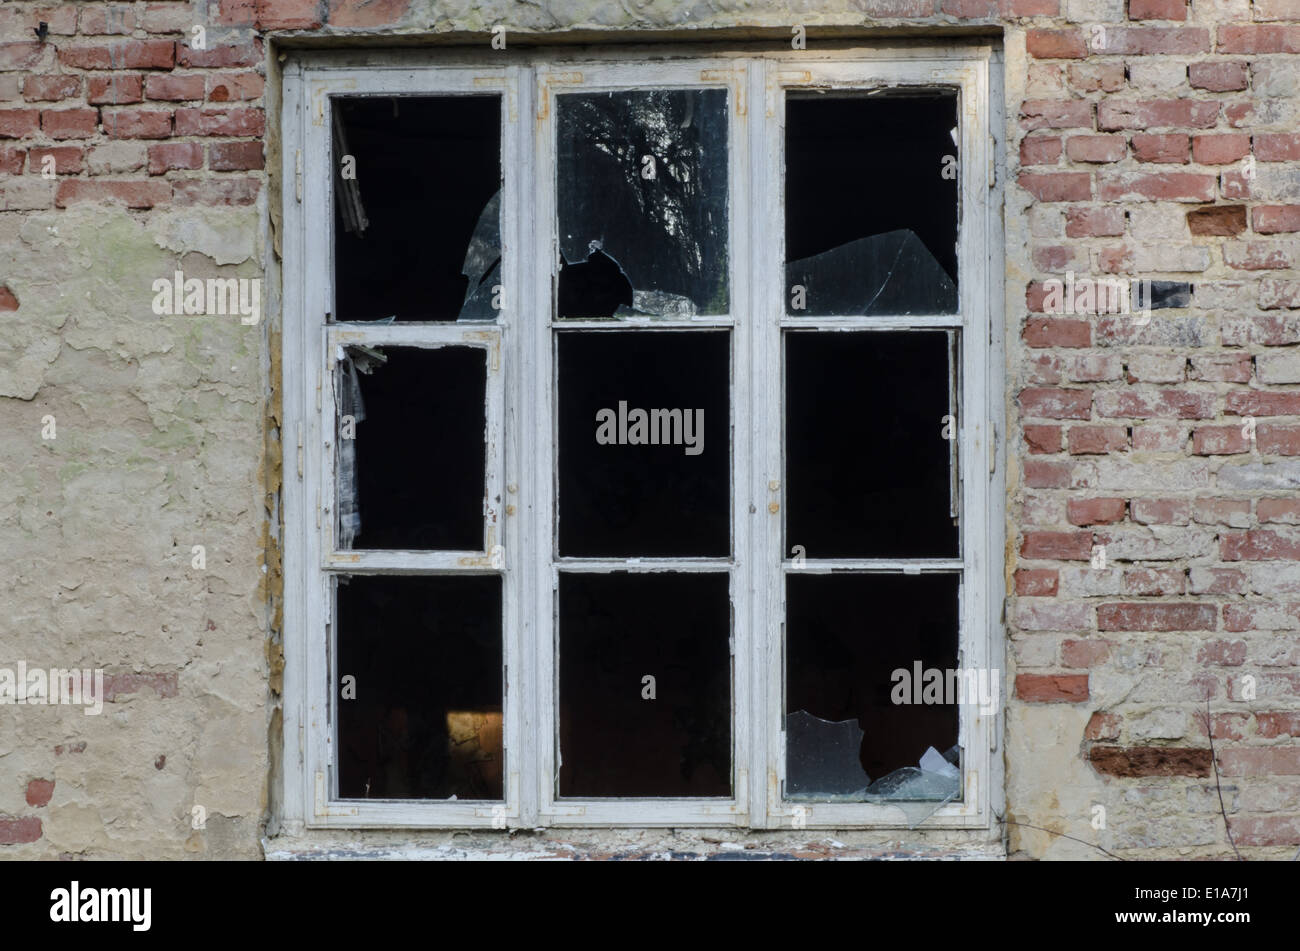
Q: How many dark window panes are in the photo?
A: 9